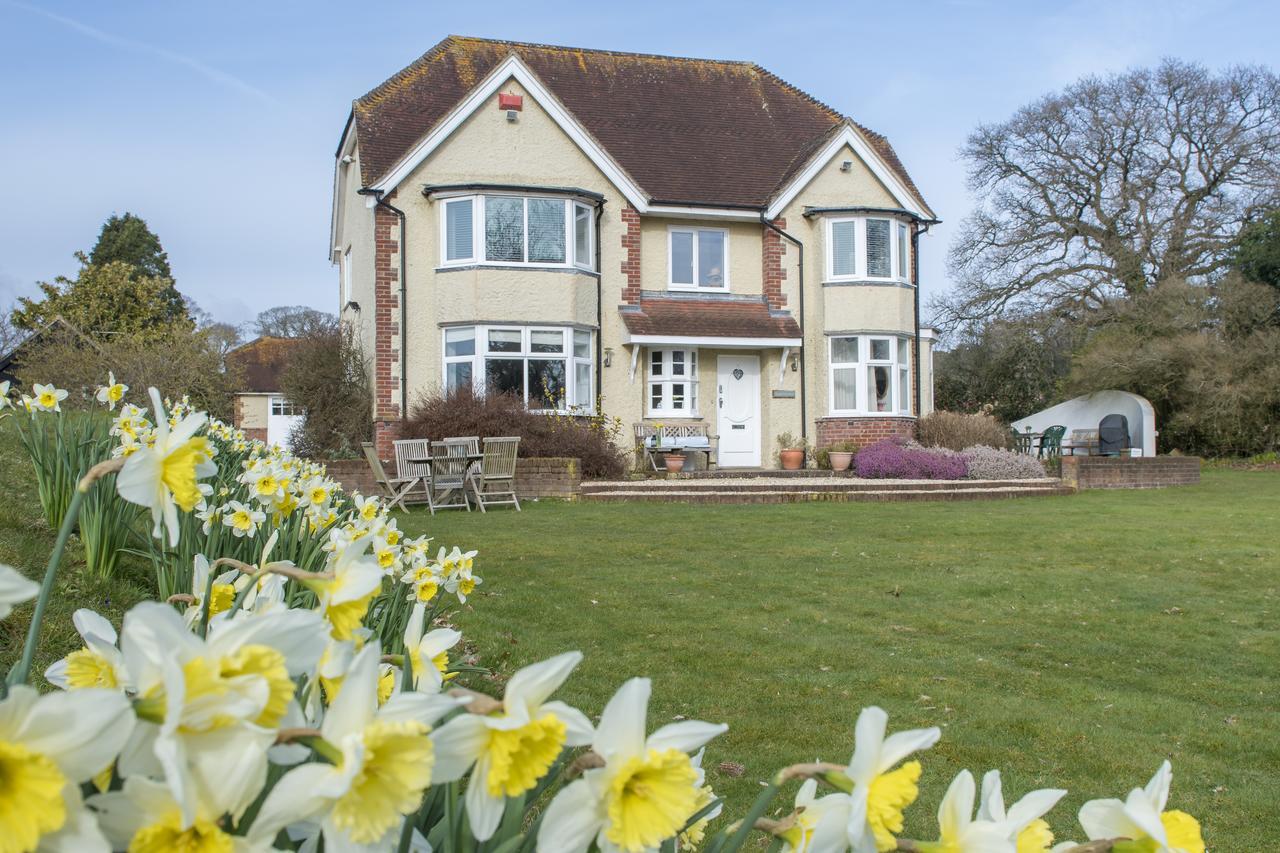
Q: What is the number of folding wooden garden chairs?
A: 5